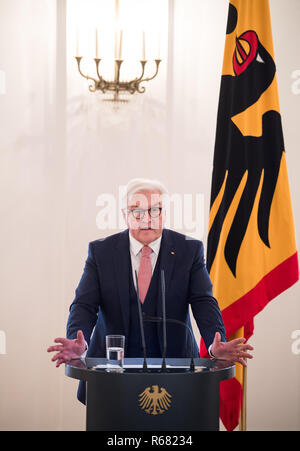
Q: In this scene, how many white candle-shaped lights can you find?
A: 5